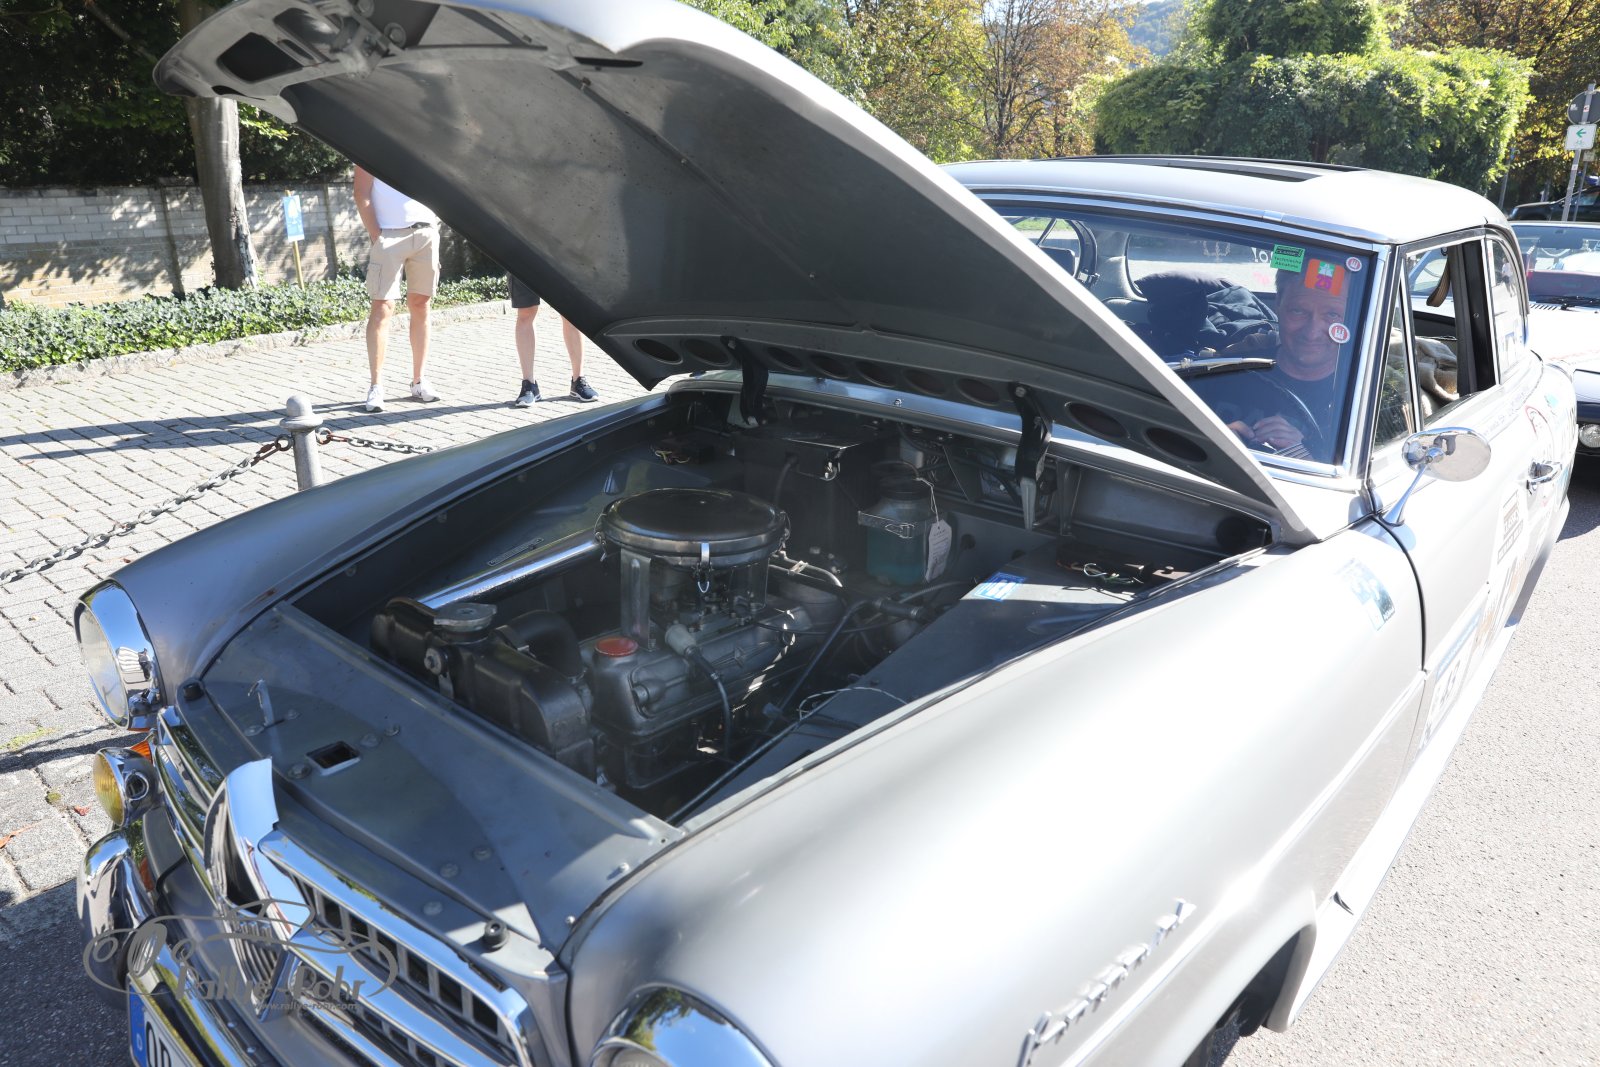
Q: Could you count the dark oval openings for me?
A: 9